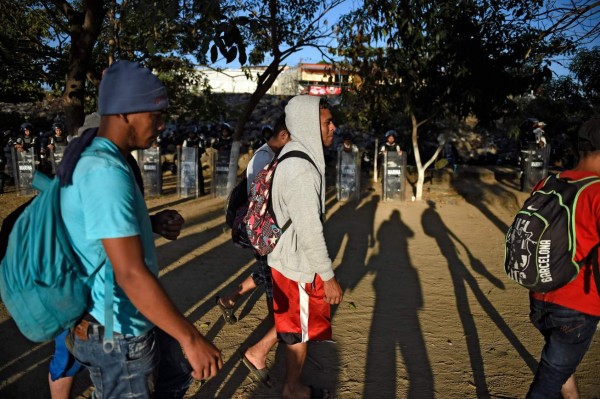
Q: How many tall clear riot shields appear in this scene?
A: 8